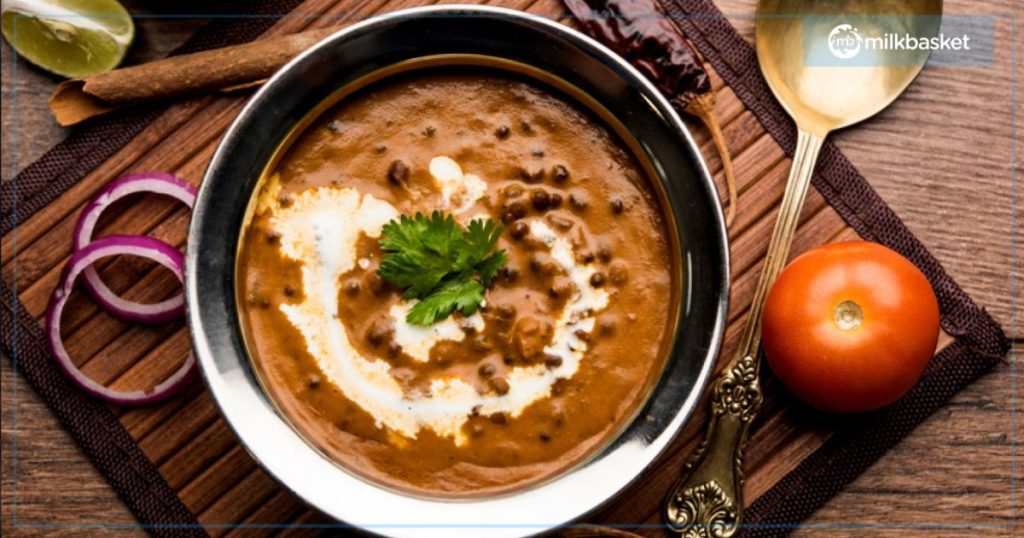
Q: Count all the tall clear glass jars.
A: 0